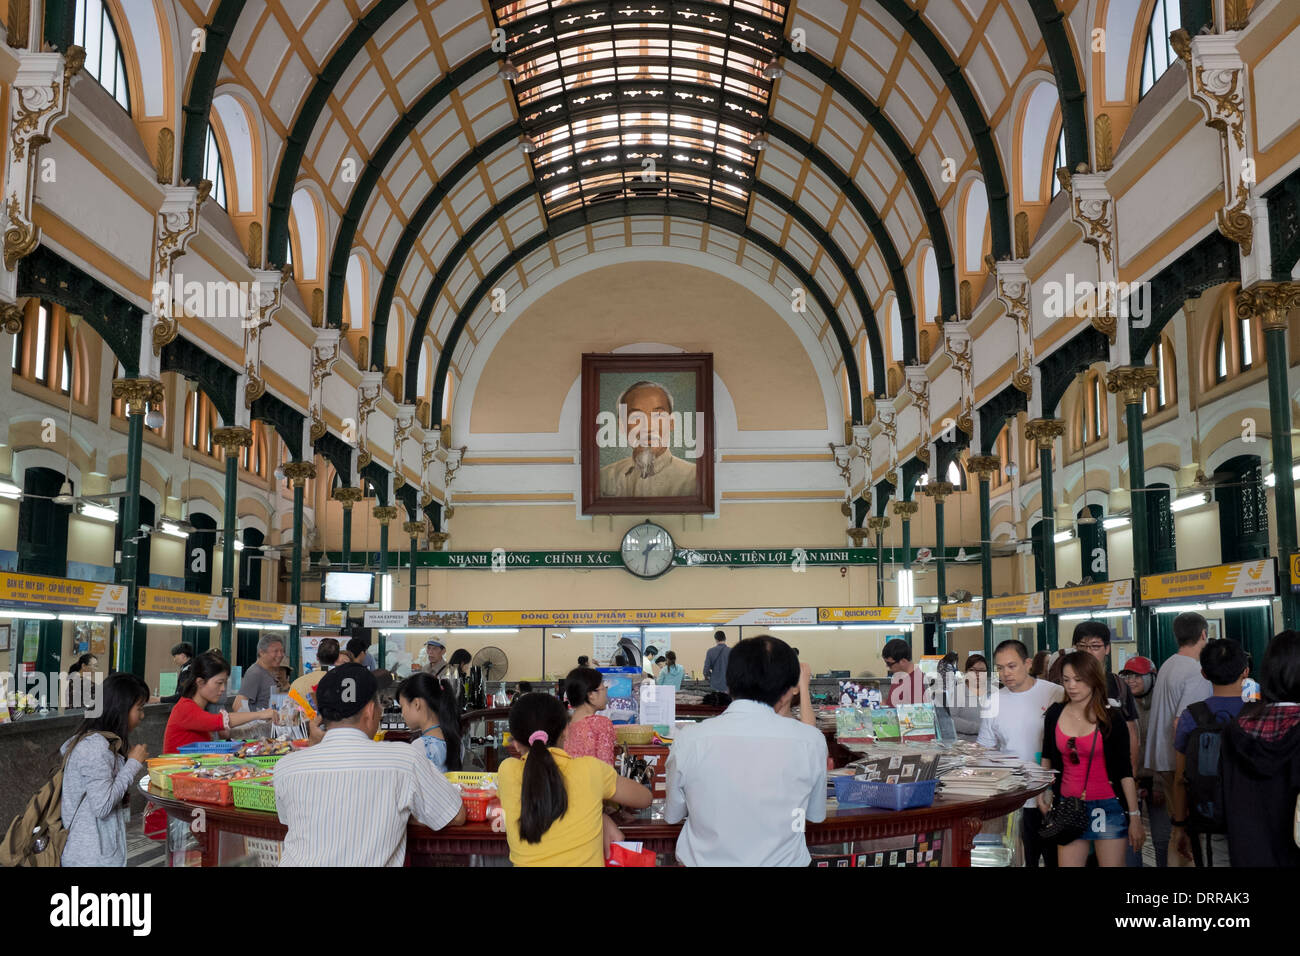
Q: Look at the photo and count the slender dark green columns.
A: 13